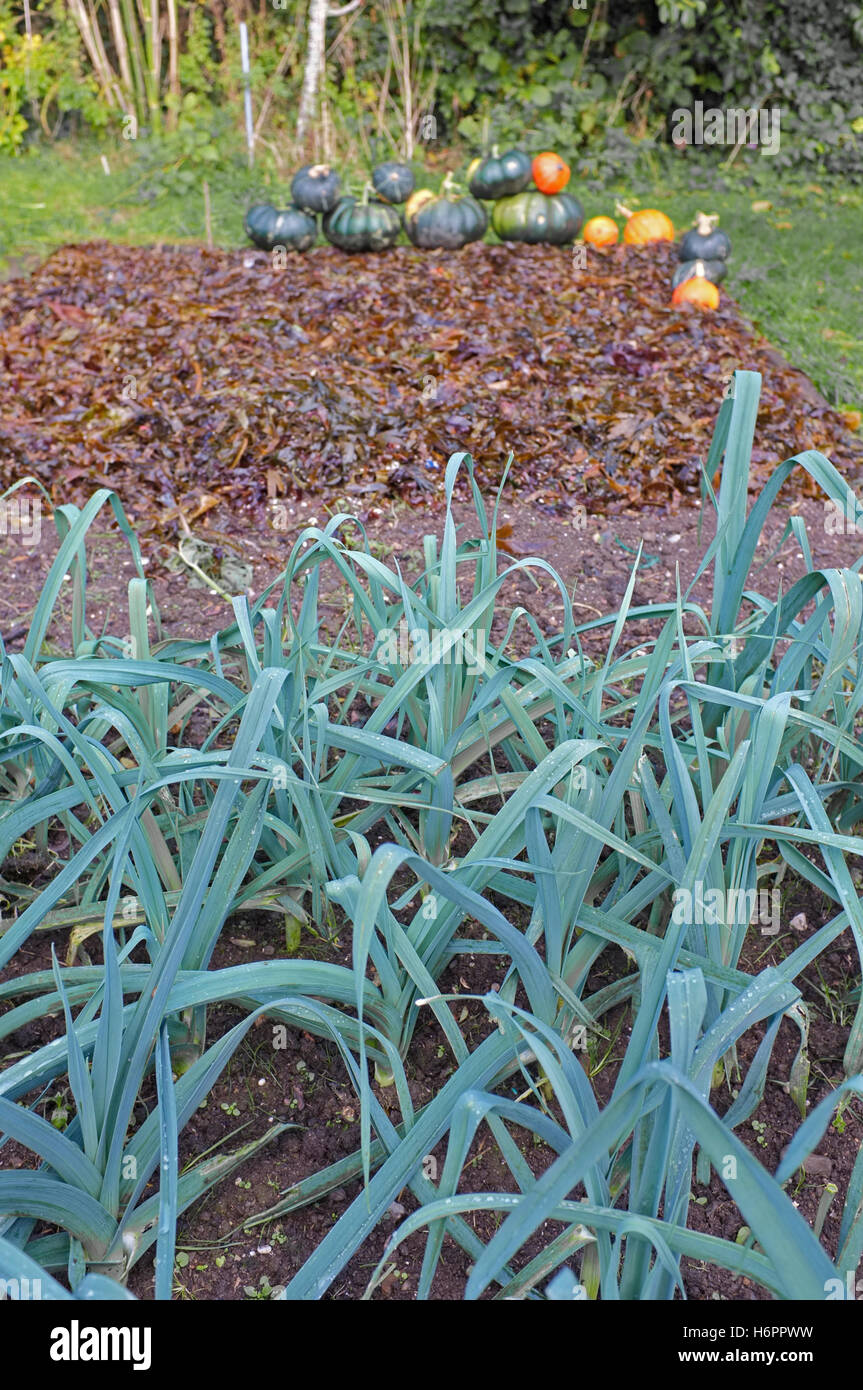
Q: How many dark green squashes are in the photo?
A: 9